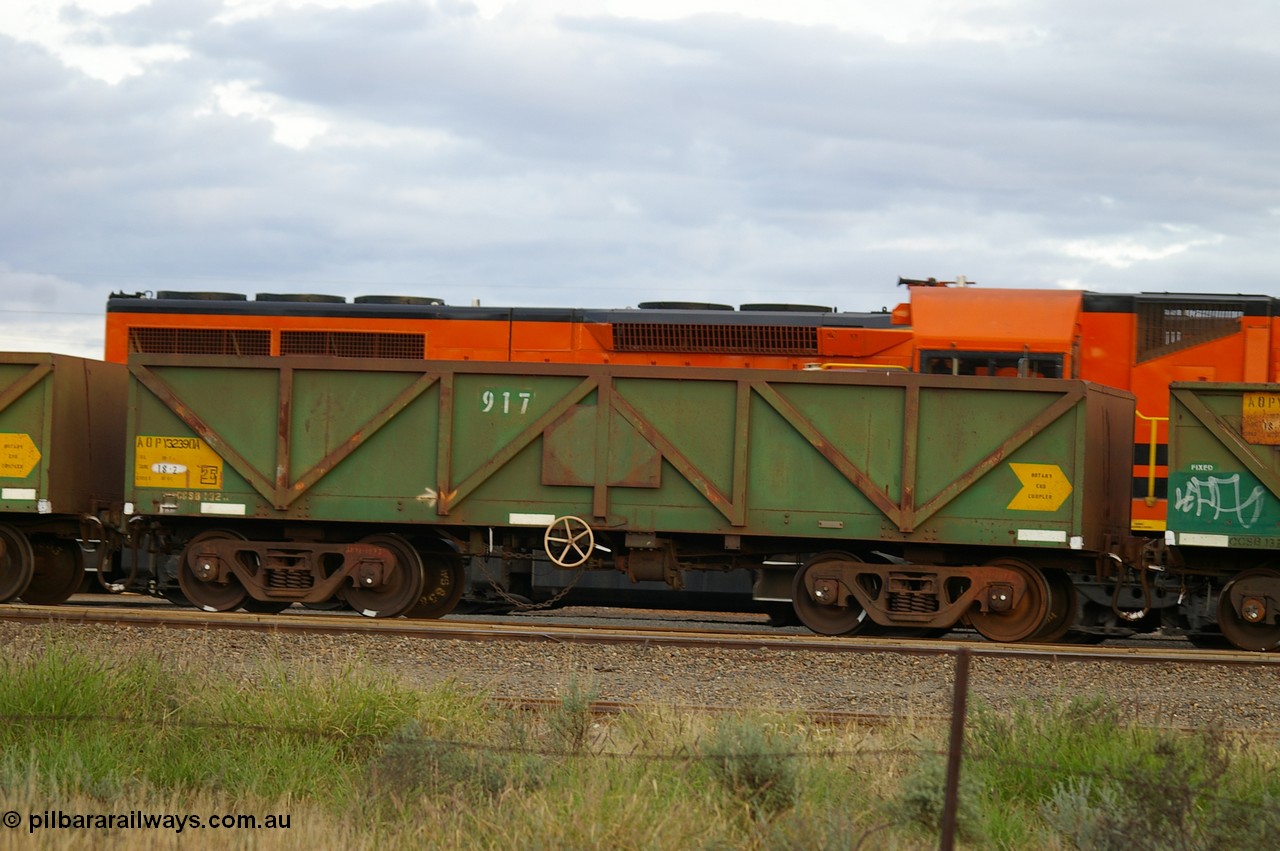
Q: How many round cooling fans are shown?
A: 5